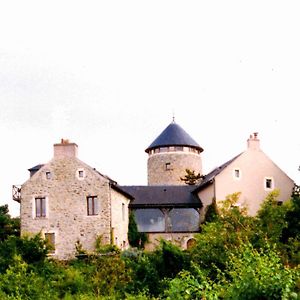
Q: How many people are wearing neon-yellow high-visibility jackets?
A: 0